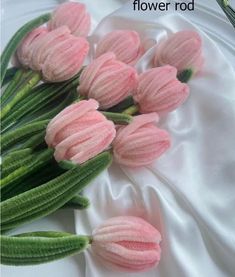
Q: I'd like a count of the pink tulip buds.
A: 10